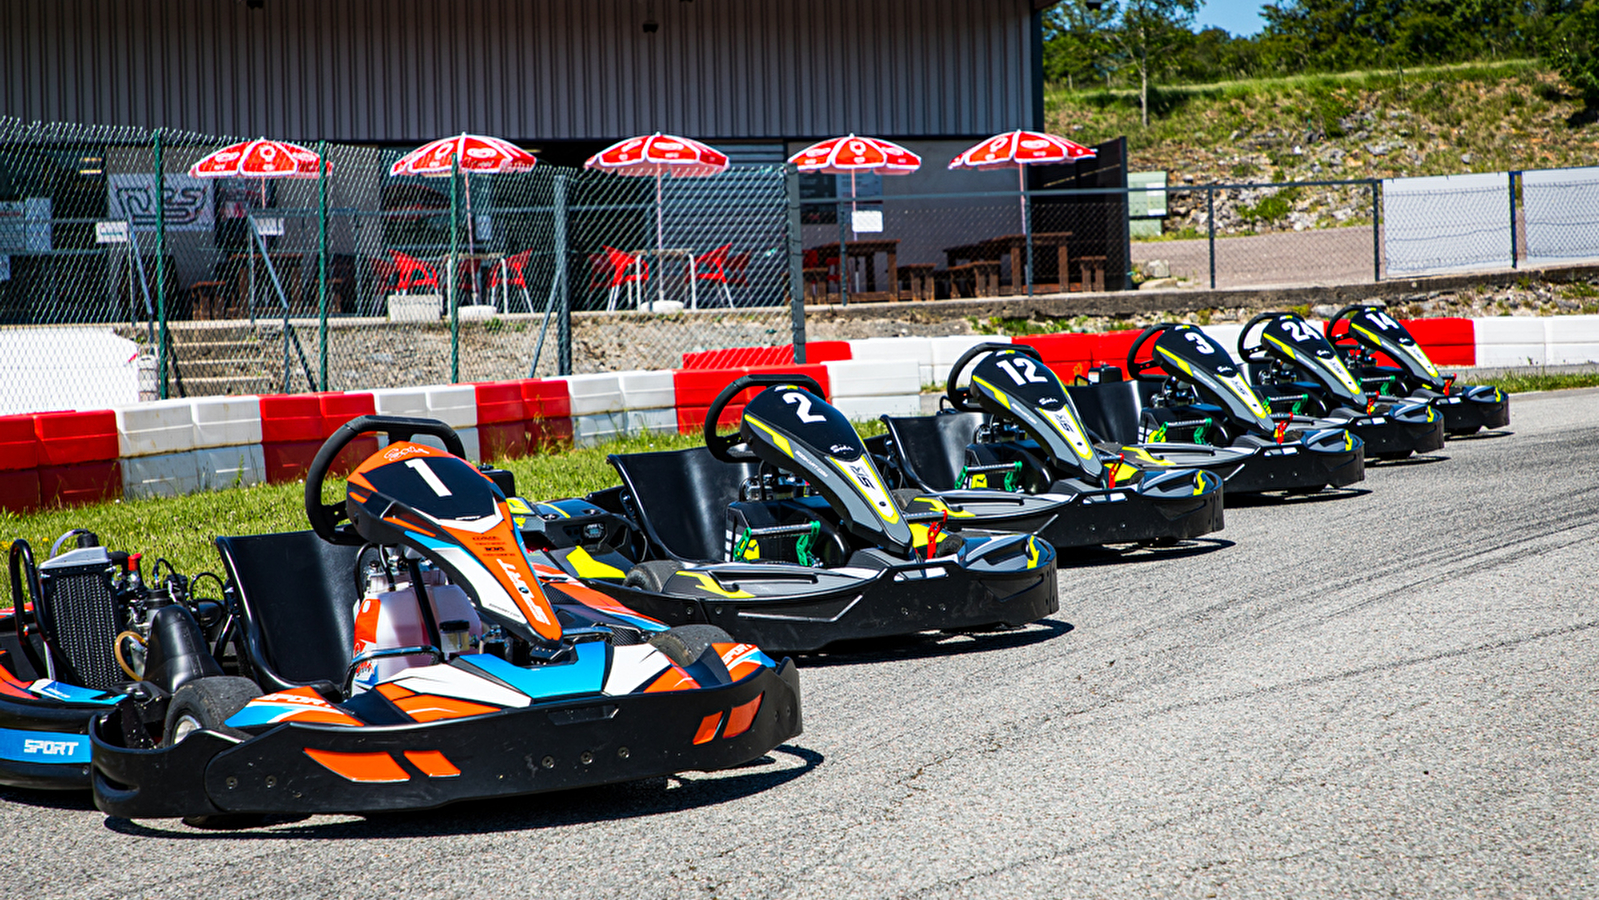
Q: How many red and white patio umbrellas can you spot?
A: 5